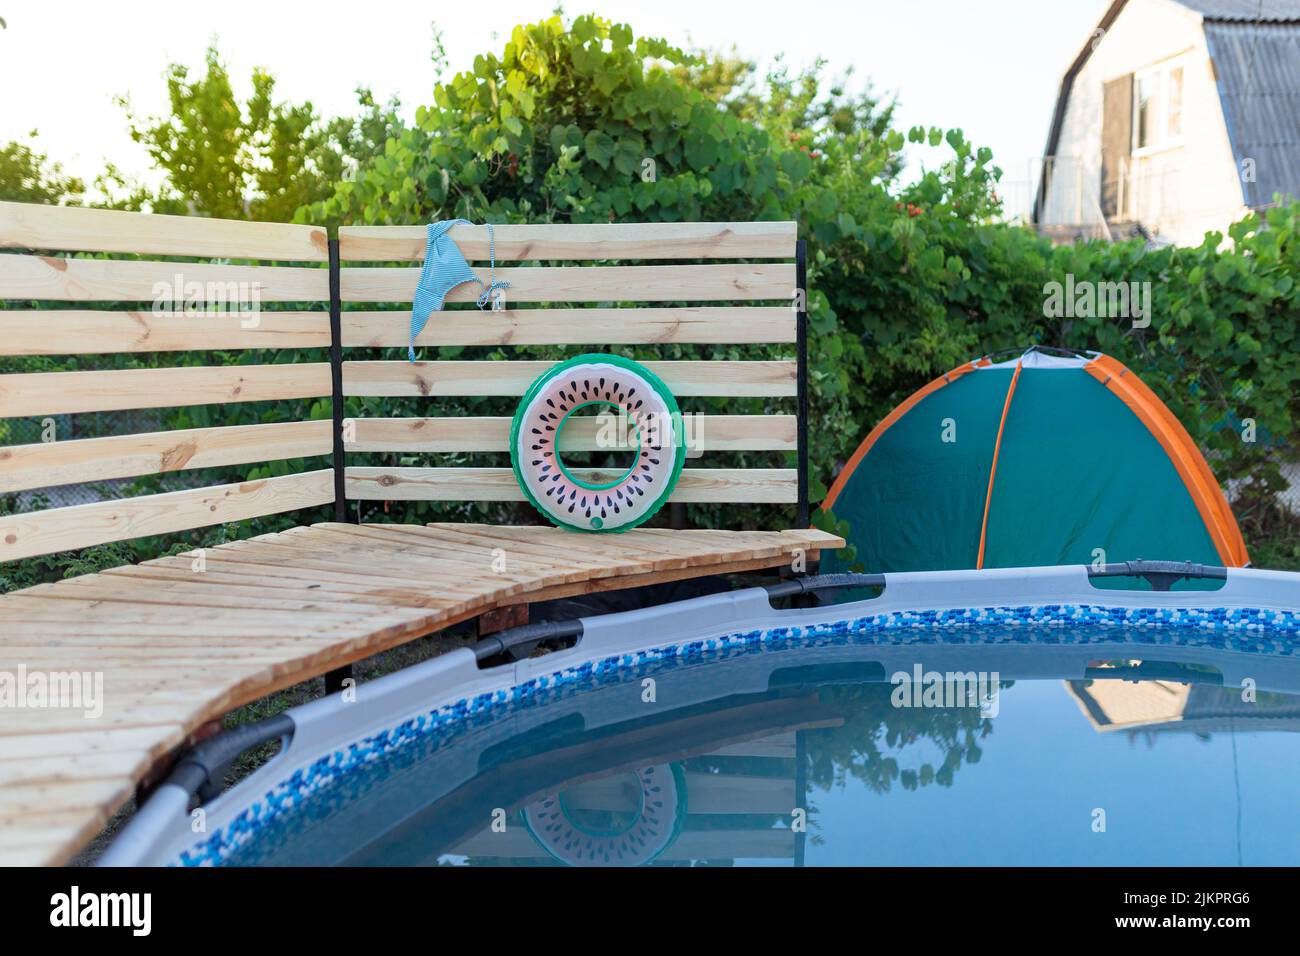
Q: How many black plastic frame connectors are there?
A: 4